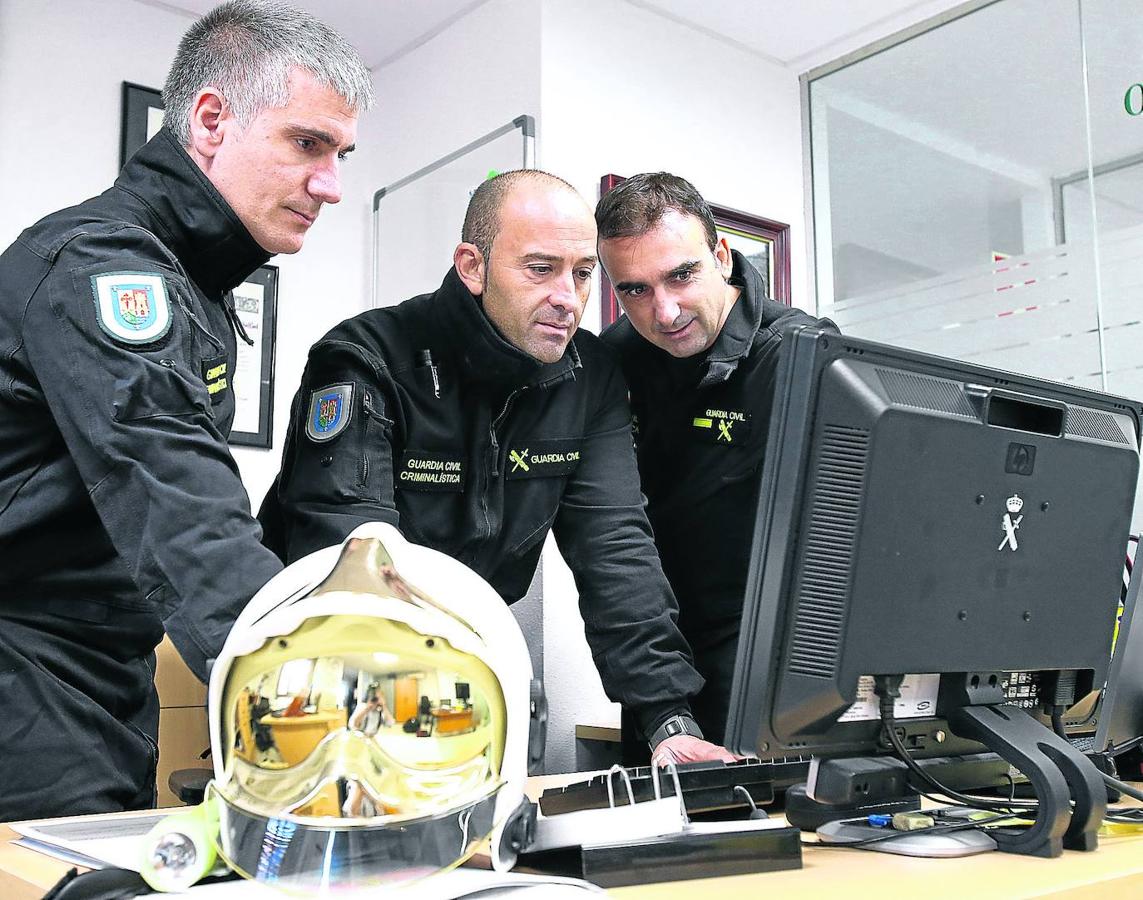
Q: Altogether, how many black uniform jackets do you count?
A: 3